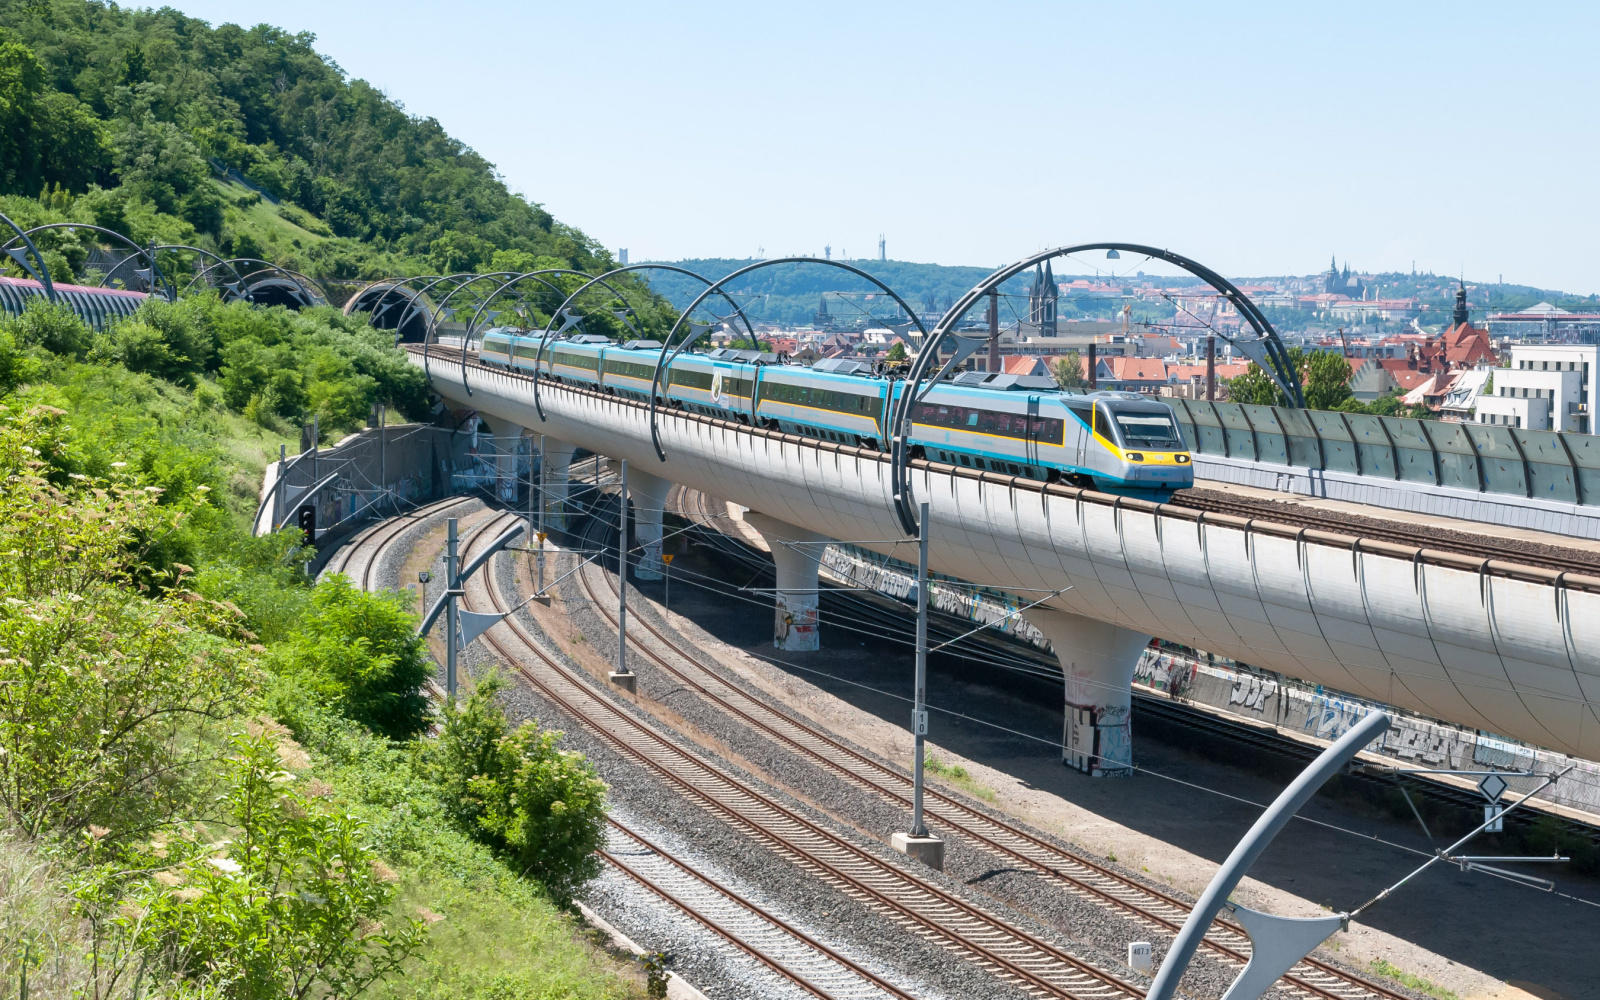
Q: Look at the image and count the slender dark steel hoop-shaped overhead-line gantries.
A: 13